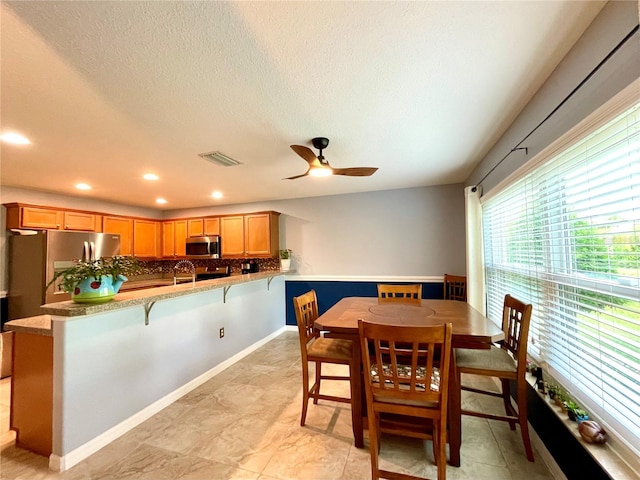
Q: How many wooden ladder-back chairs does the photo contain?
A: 5